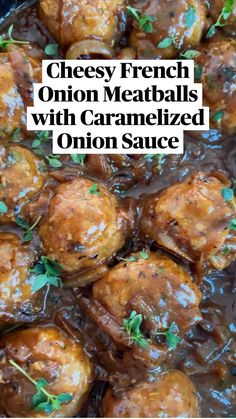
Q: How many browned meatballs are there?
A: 11